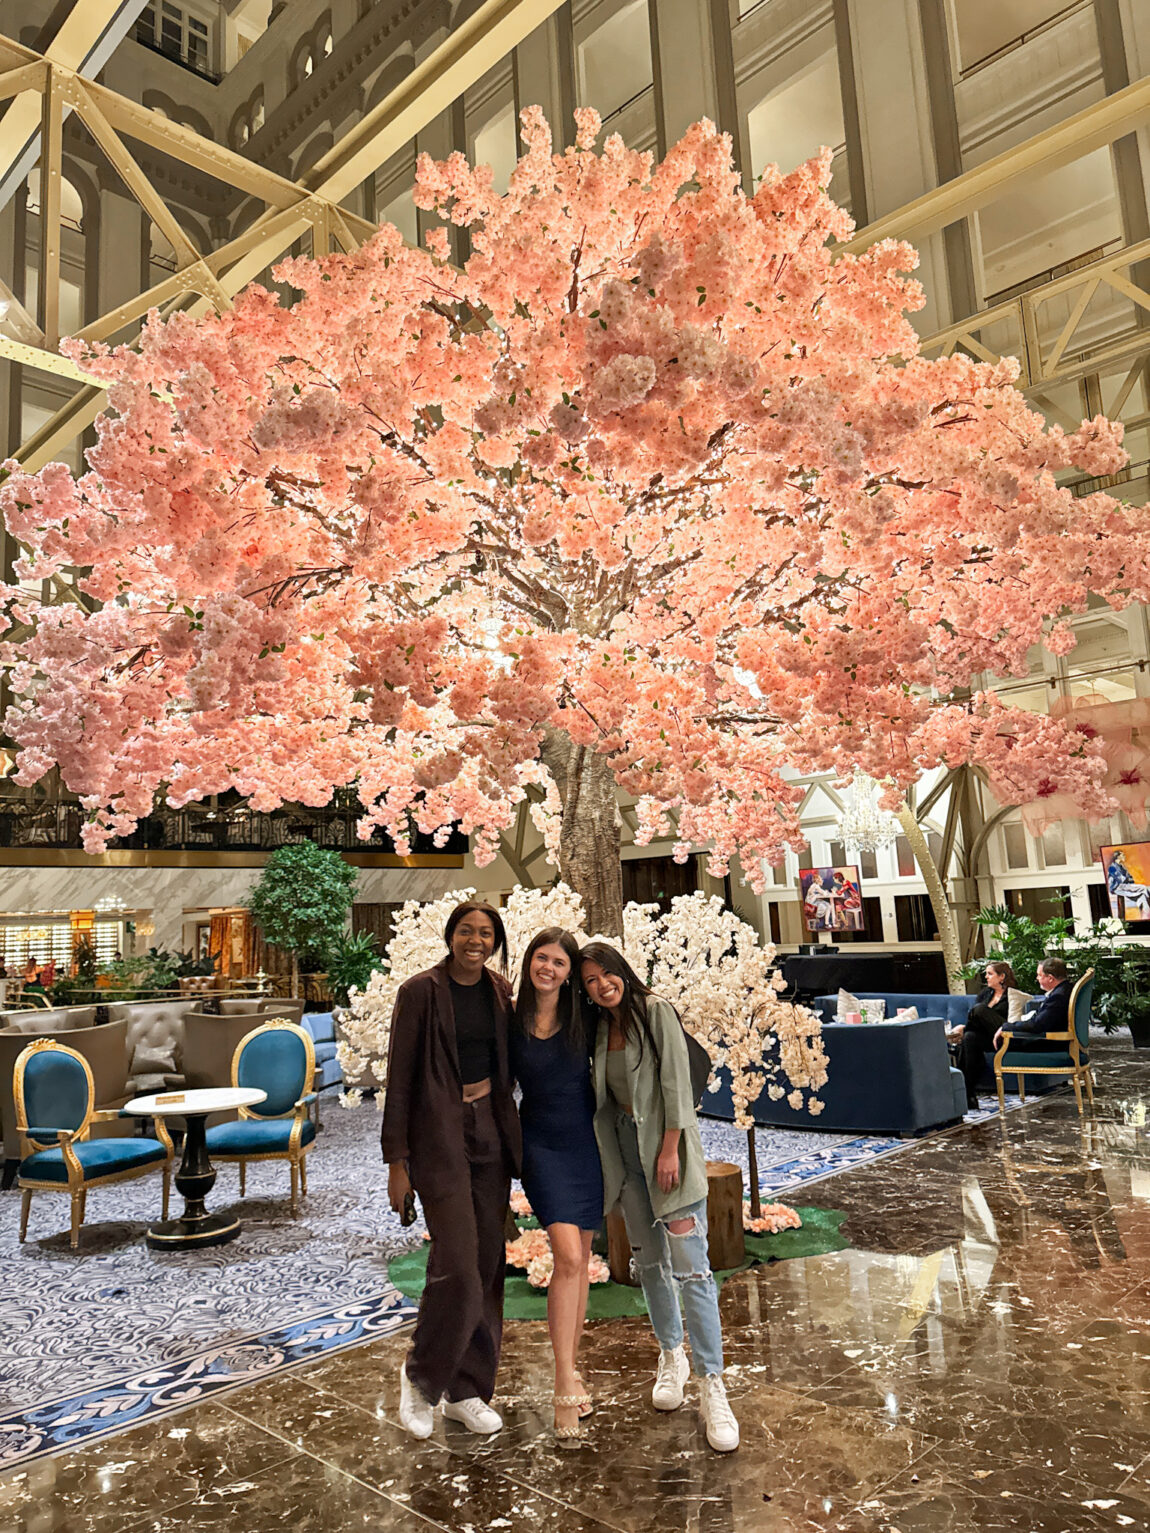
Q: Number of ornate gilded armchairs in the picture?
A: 3